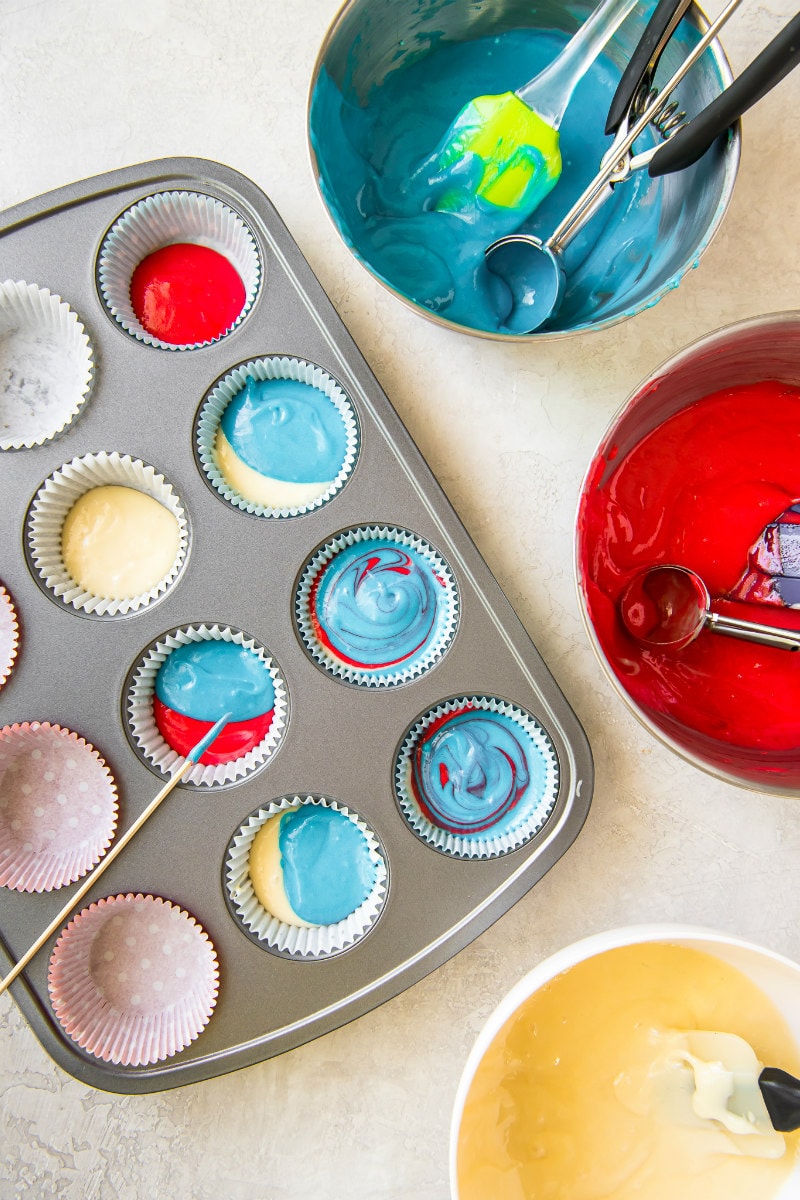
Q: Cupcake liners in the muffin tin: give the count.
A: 11